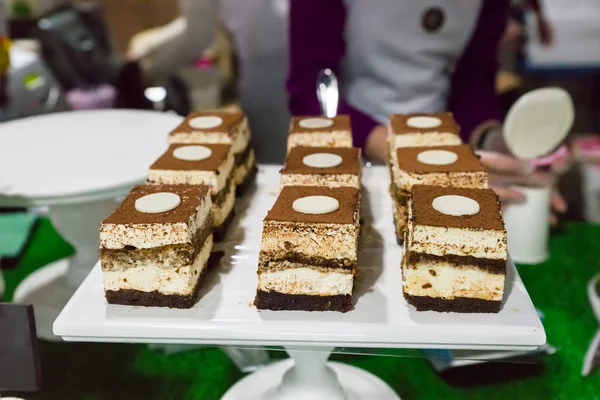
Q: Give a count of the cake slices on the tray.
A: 9